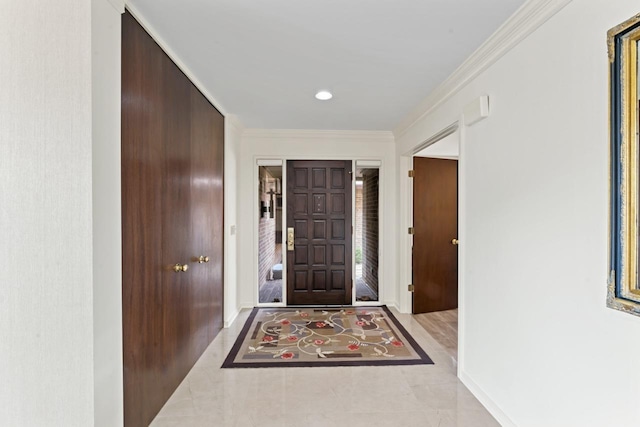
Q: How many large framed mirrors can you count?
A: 1